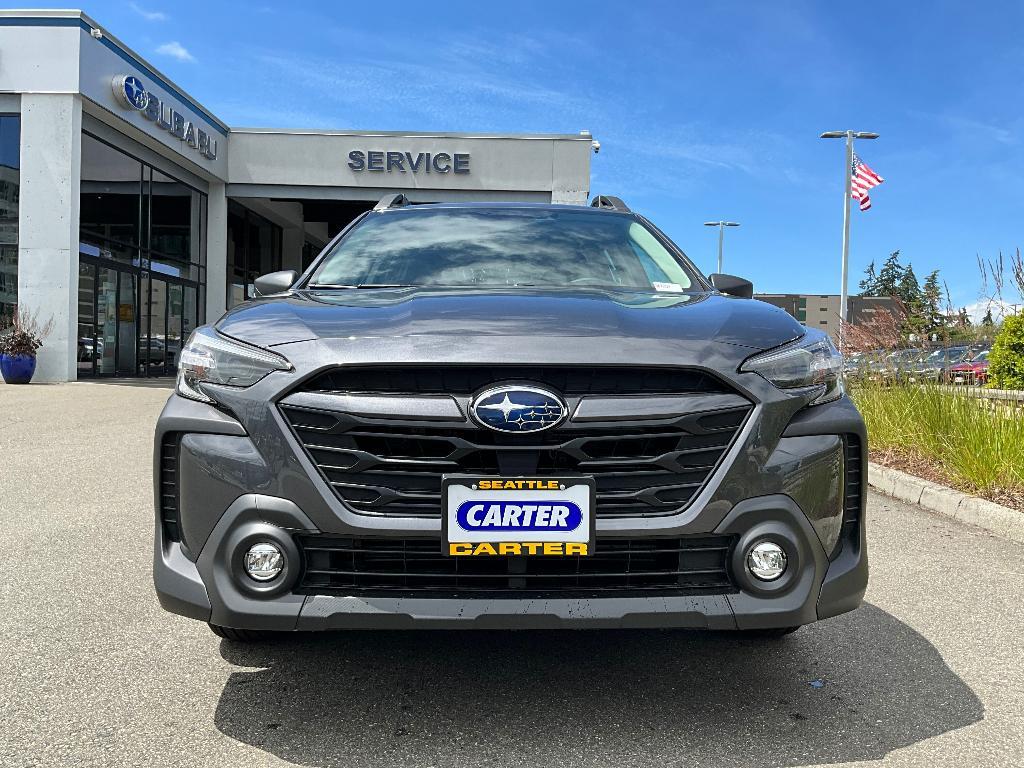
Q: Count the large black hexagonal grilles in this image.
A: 1